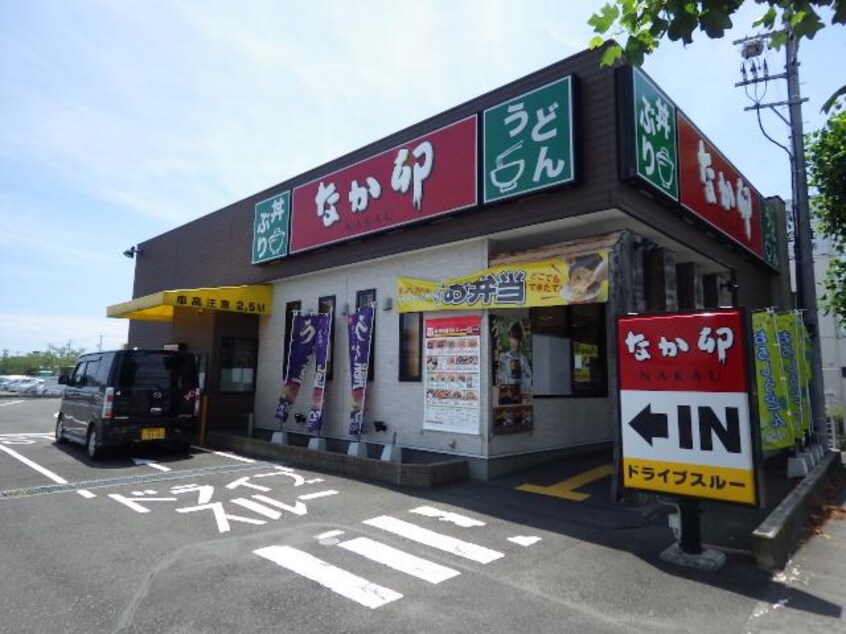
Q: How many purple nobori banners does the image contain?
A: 3